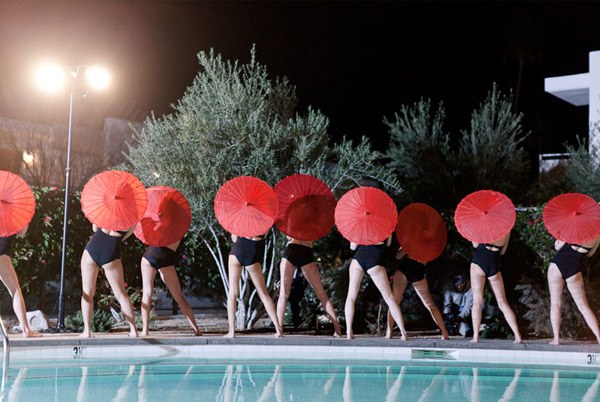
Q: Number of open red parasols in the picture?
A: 9